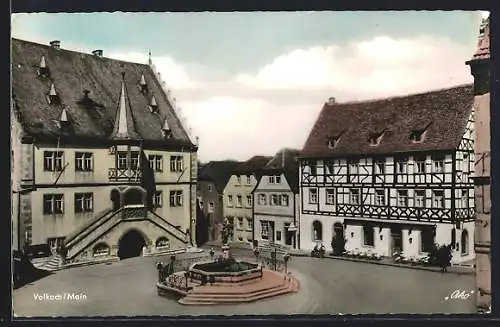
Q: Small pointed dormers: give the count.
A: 6